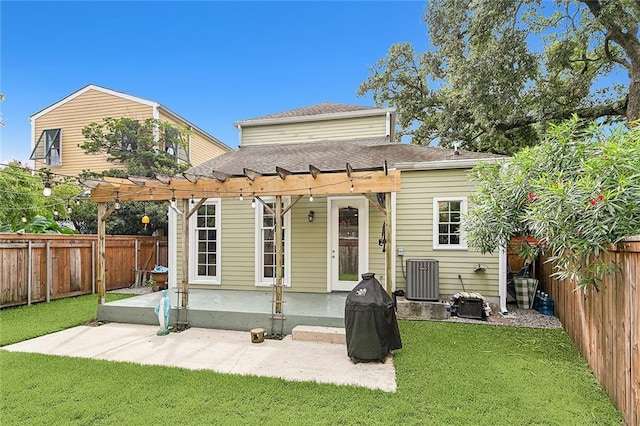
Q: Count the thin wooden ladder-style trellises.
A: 2